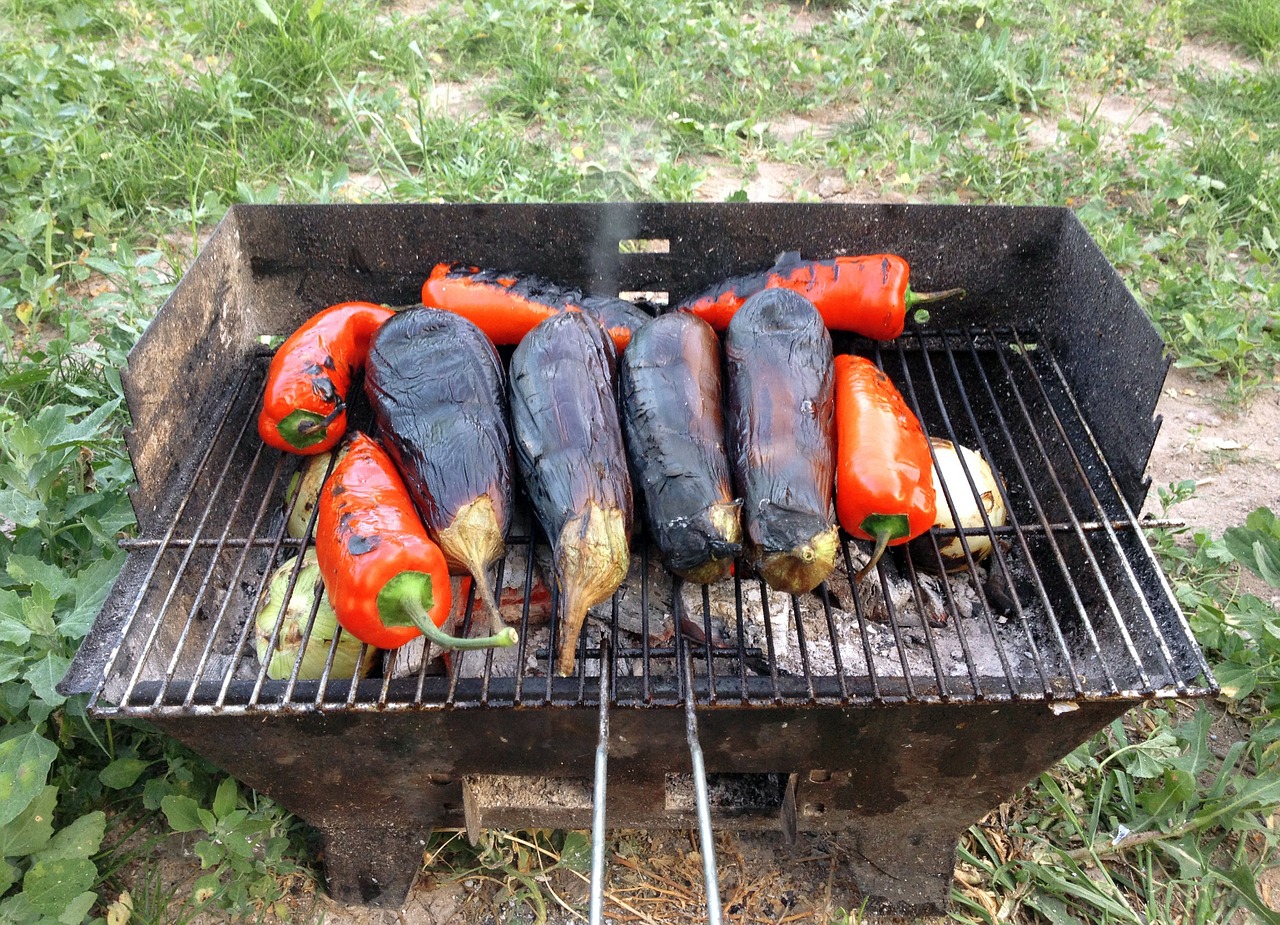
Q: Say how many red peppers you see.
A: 5